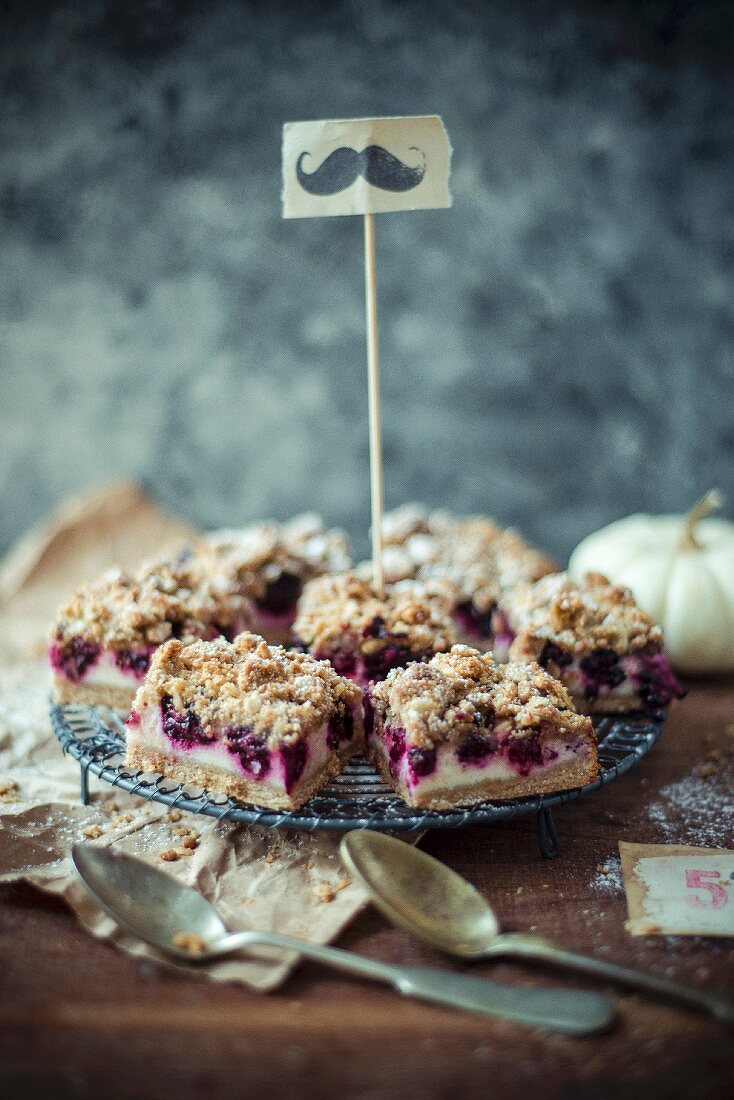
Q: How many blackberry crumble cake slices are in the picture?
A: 7